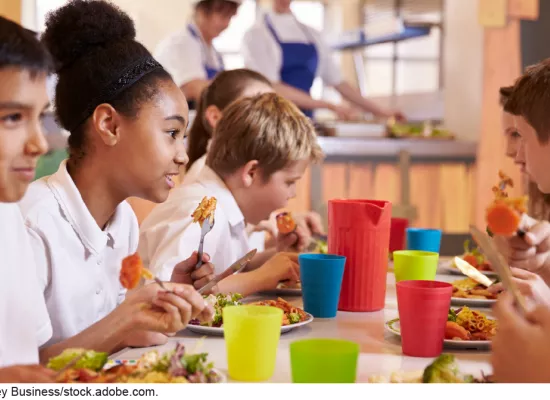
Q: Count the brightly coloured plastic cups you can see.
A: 7